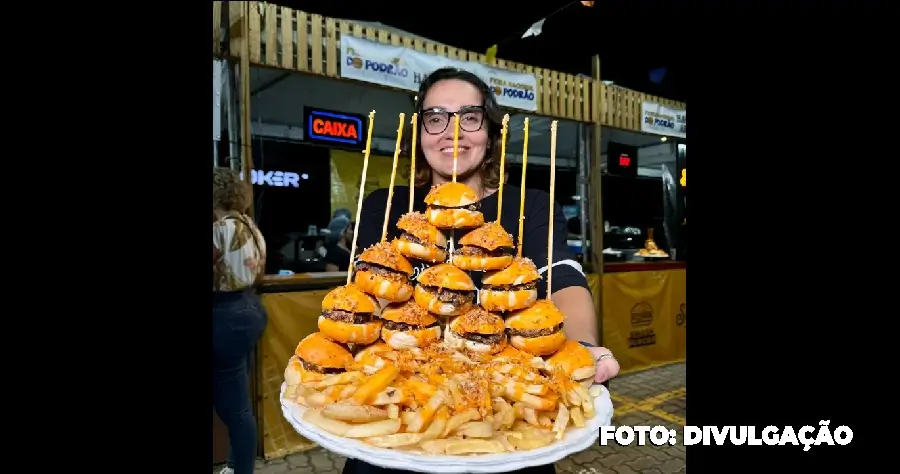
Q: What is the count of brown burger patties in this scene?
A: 11